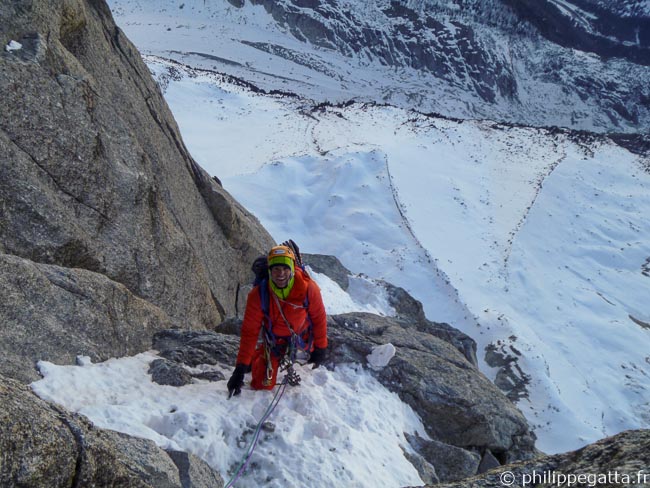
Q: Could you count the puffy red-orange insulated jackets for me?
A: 1